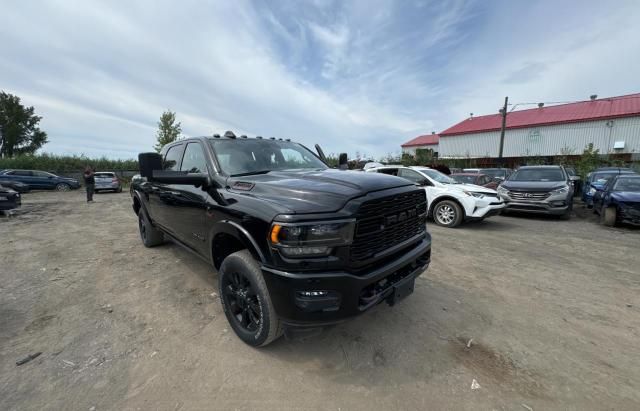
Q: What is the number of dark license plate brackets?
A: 1